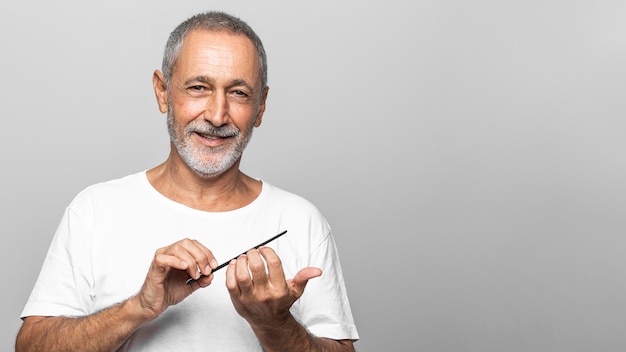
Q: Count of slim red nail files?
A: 0